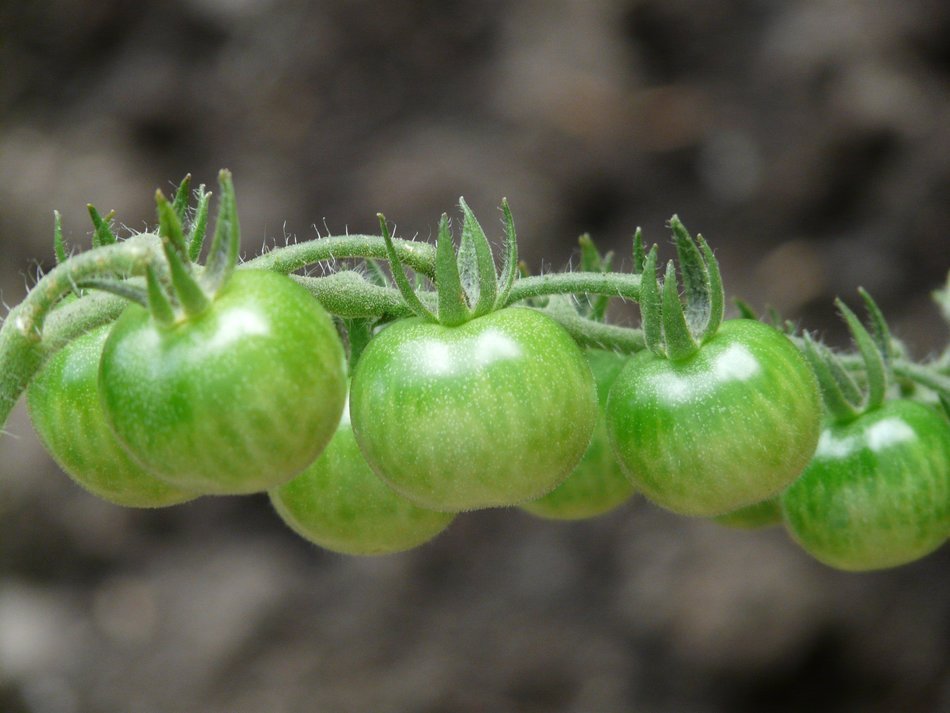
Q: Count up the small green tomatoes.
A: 8